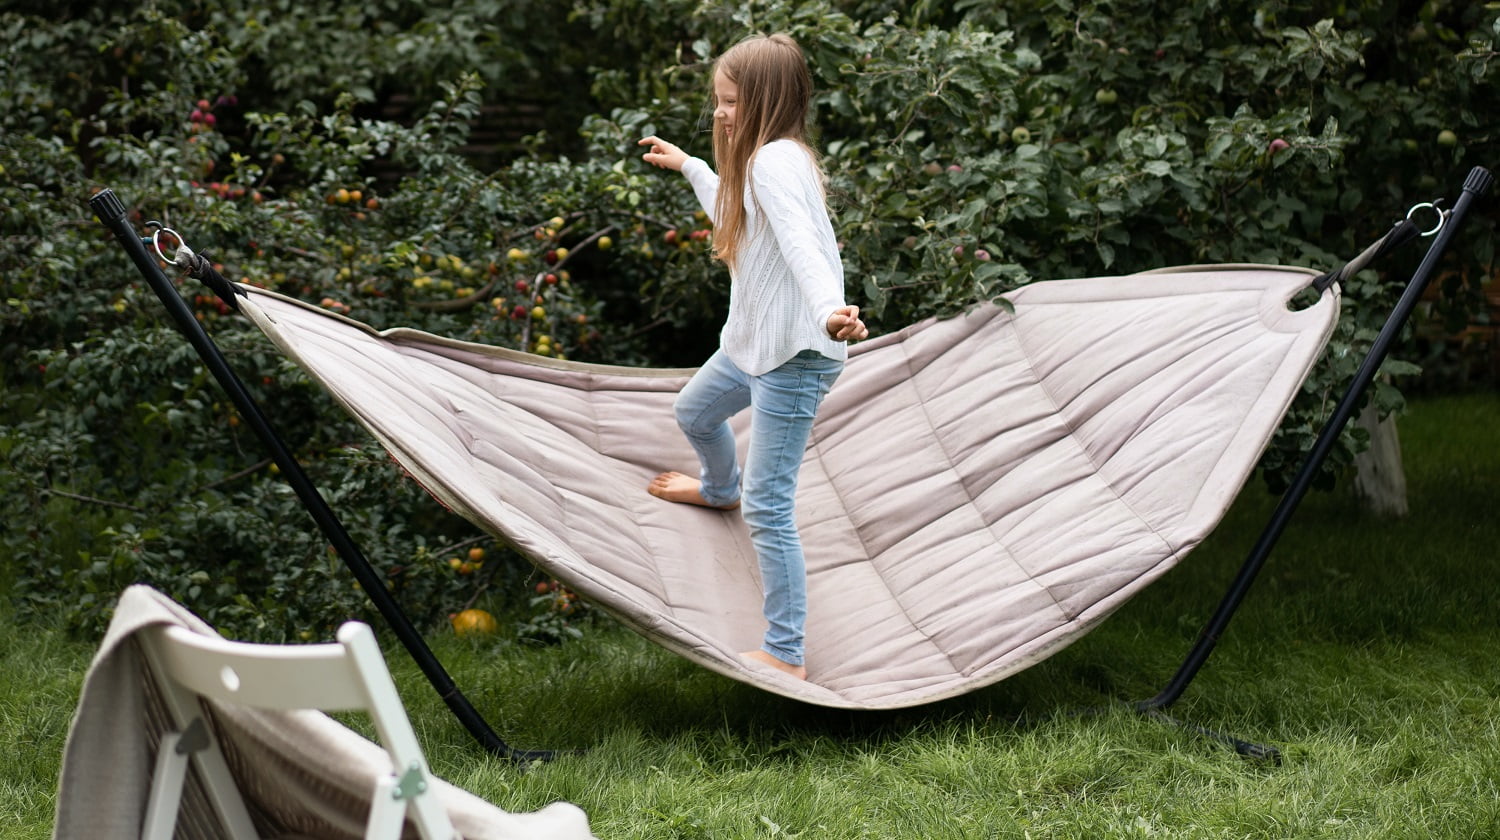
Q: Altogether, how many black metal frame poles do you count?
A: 2